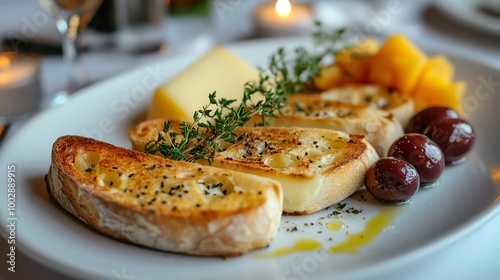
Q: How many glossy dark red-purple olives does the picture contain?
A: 4